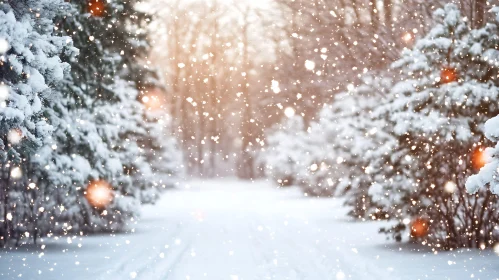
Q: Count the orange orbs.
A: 6